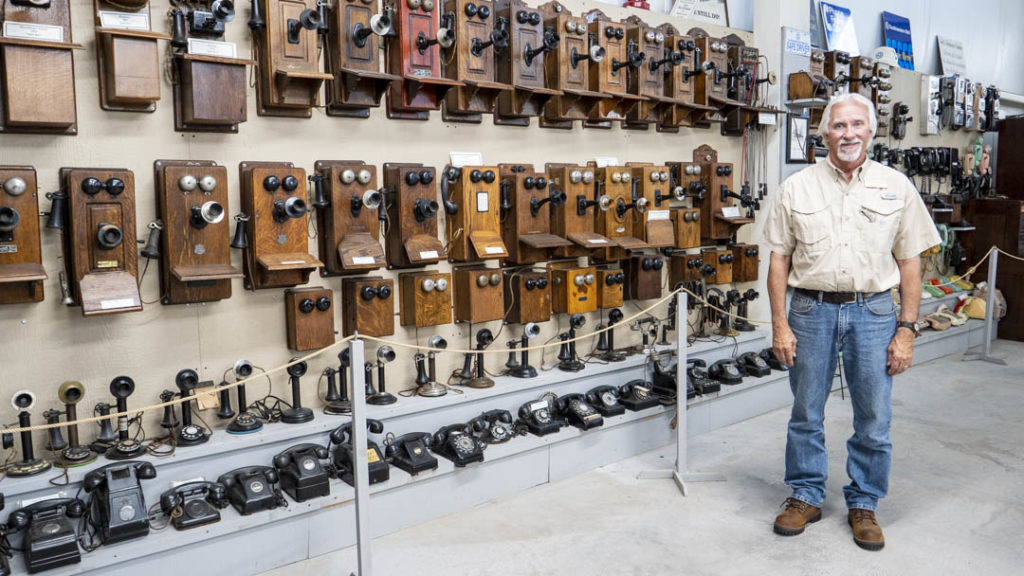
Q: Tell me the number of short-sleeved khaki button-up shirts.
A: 1